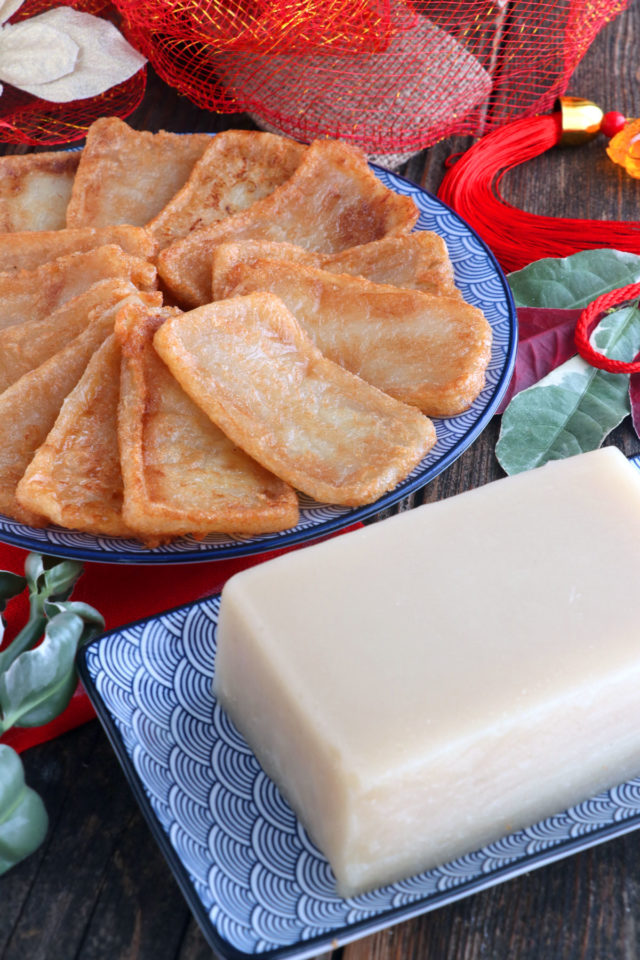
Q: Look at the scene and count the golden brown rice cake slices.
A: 13